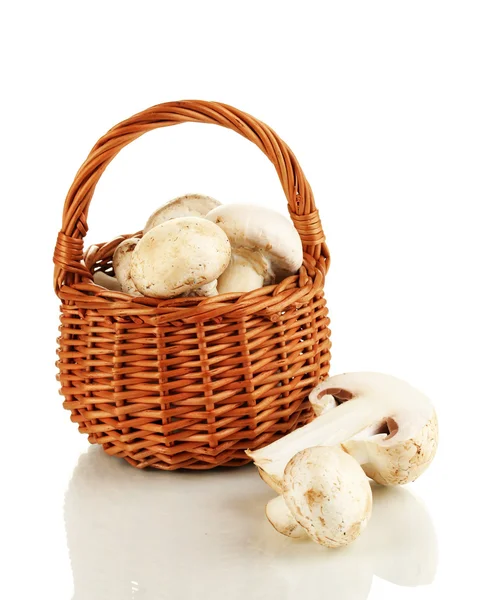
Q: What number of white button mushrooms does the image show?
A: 6